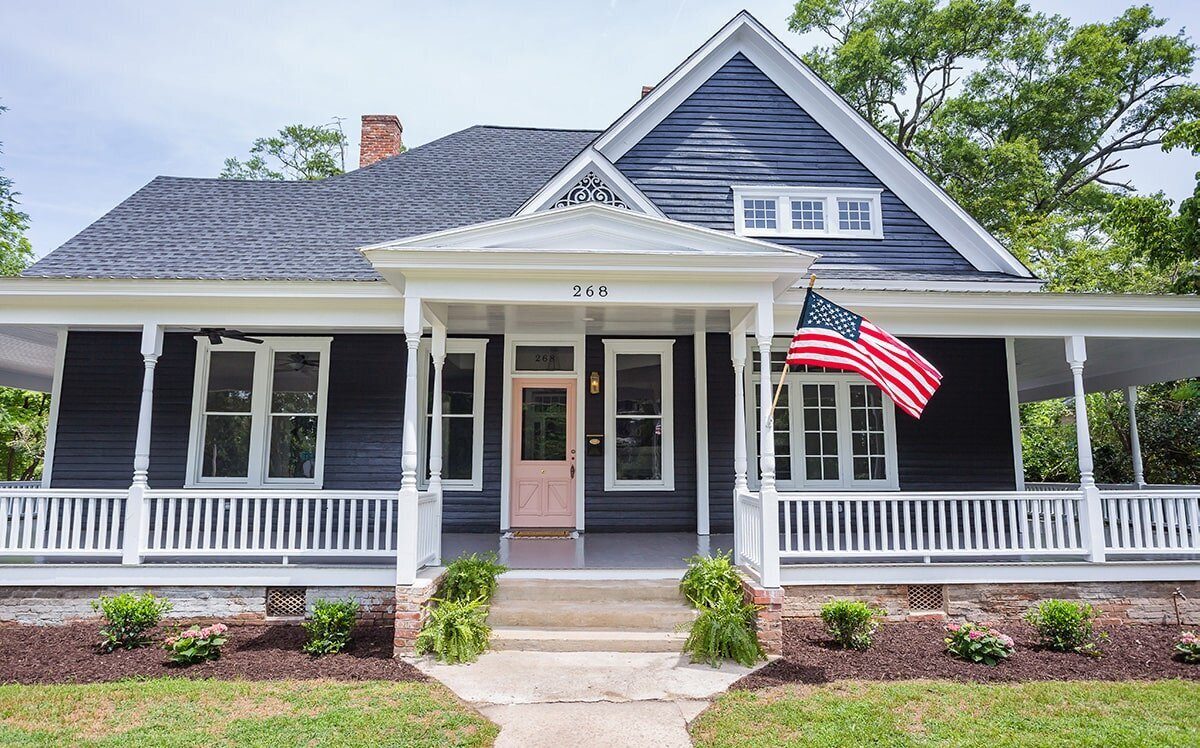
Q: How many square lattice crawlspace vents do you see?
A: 2